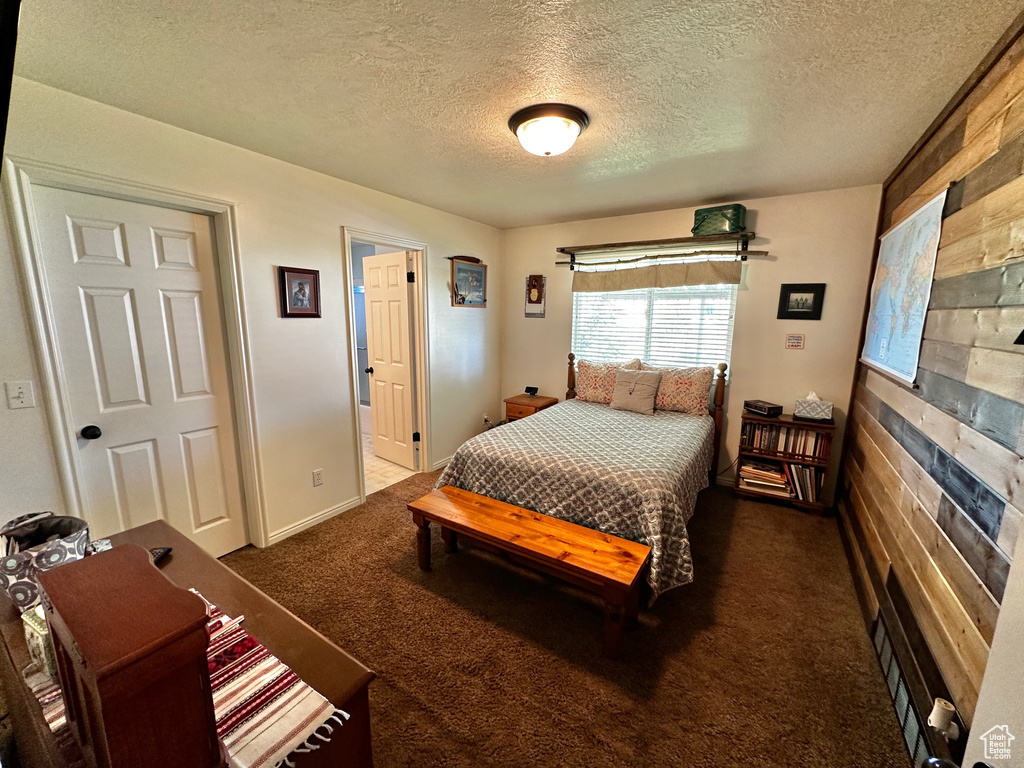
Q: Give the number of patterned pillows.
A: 2